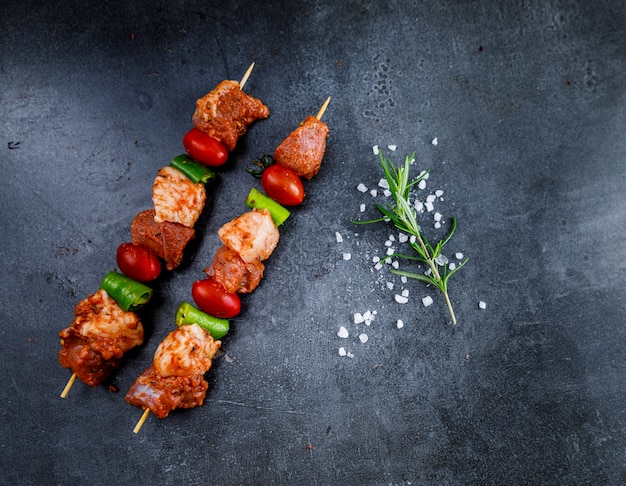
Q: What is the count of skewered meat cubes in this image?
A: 10